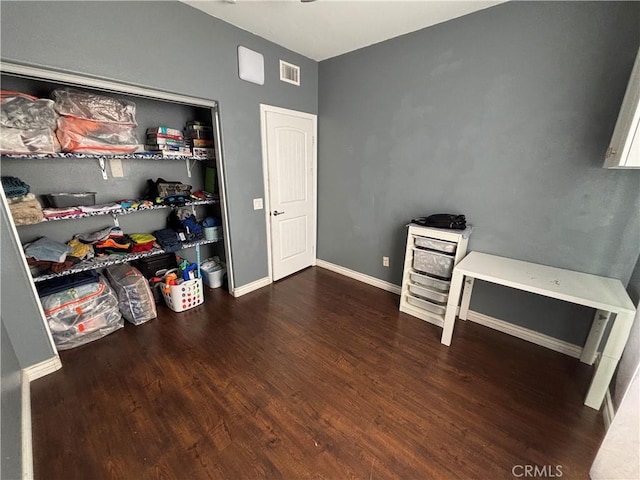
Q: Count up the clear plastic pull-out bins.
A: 5